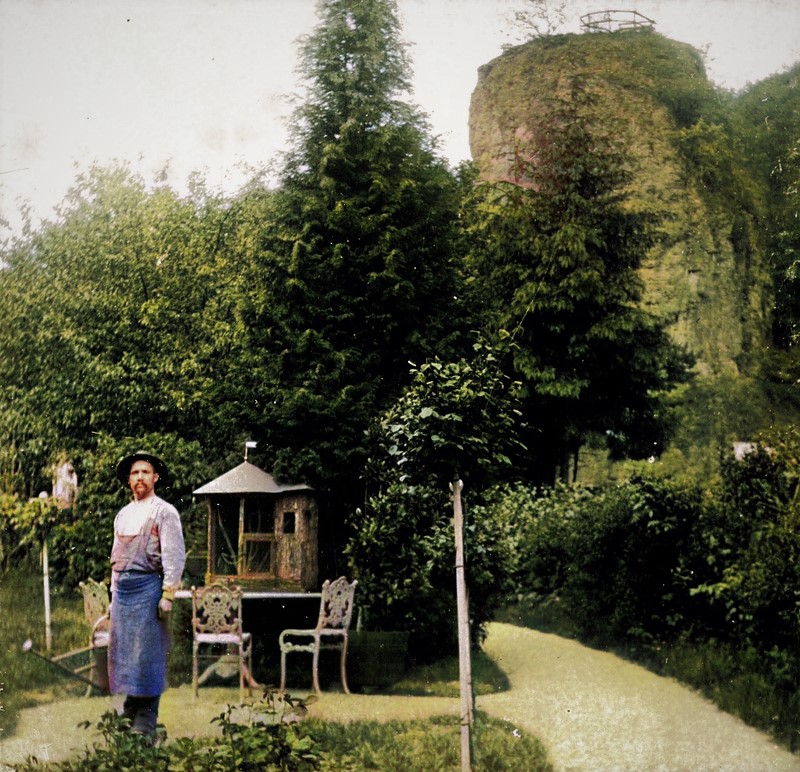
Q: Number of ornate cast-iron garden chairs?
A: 3